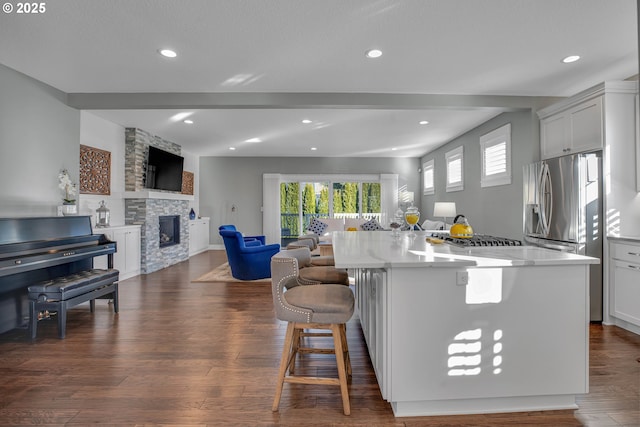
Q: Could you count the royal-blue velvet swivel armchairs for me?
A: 2